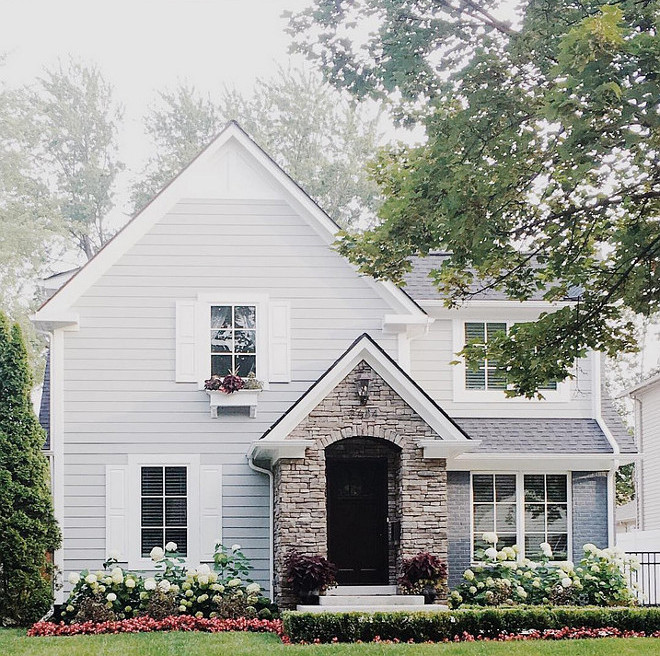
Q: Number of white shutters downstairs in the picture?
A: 2